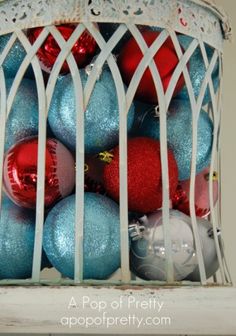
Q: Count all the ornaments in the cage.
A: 15